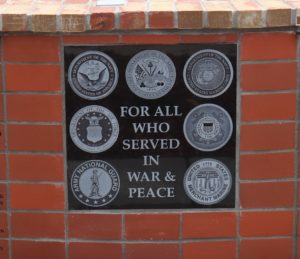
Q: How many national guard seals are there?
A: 1